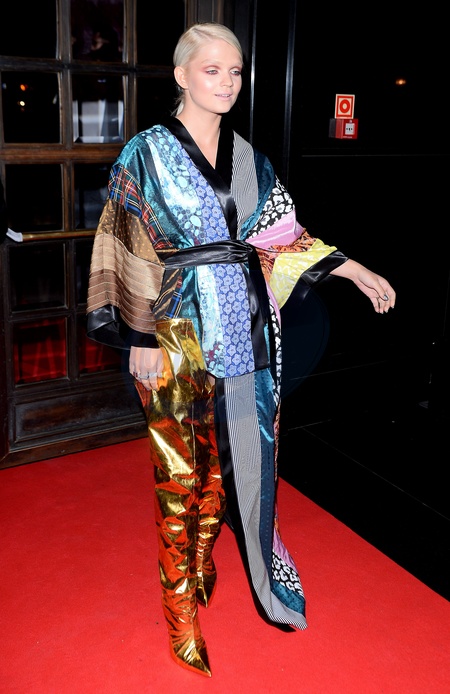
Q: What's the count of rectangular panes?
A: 12